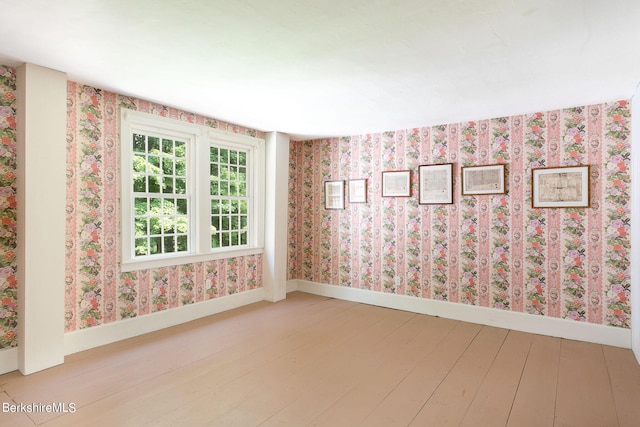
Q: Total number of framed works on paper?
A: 6